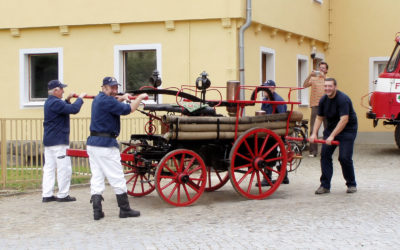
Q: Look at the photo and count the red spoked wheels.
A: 4